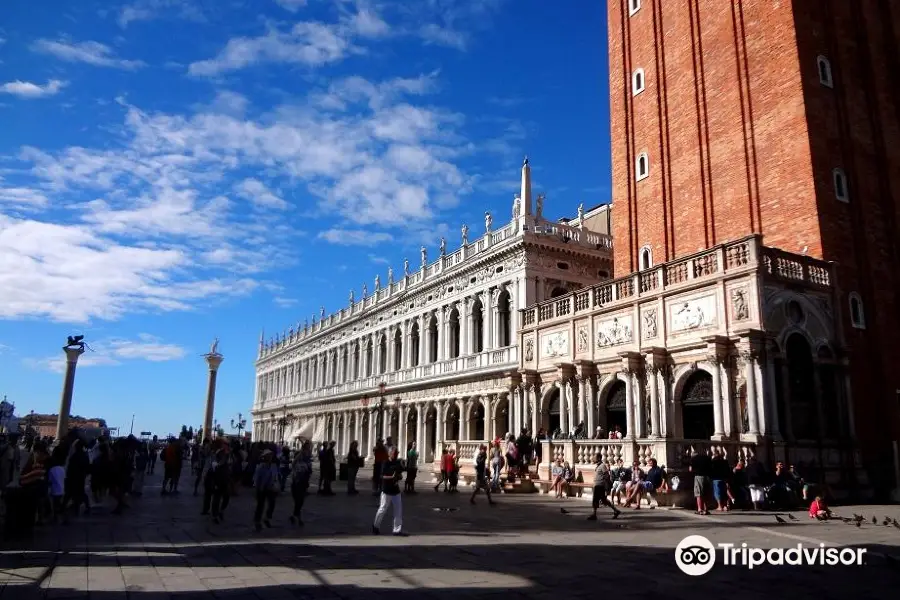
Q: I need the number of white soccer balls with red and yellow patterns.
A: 0